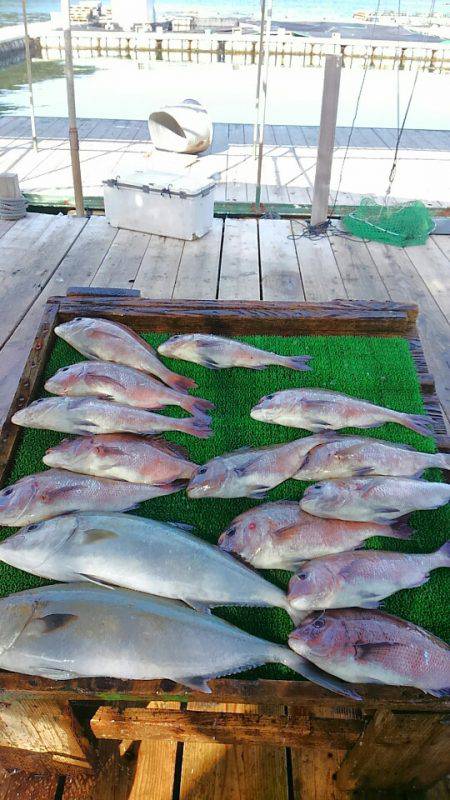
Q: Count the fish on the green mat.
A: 15